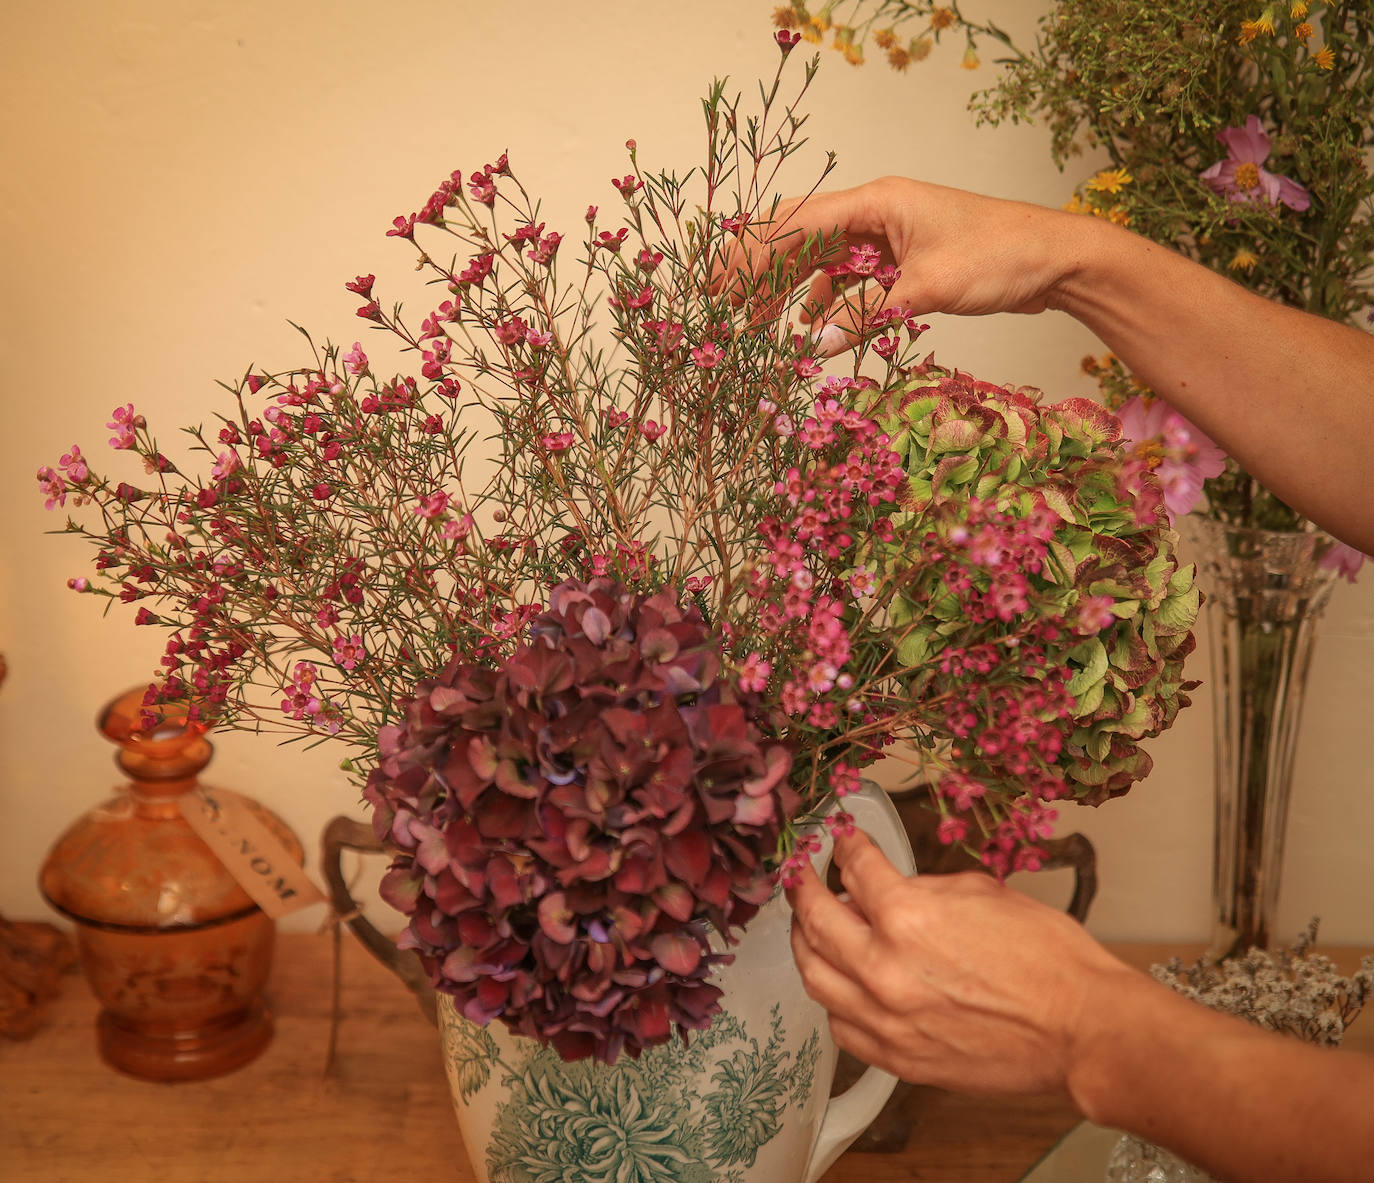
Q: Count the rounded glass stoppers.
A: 1